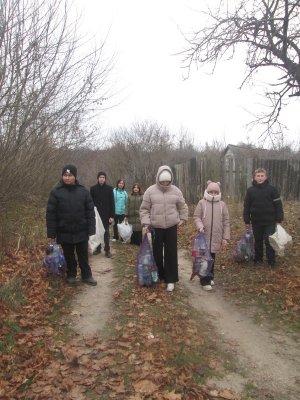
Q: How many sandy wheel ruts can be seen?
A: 2